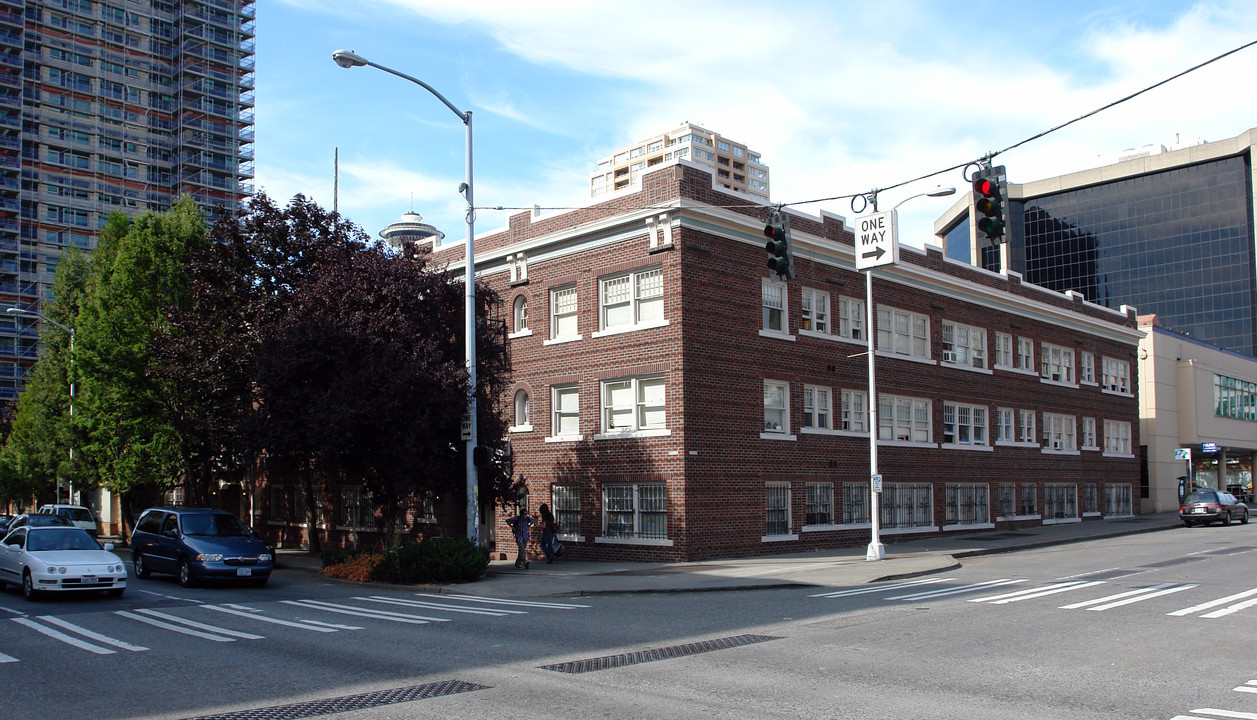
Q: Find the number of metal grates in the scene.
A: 2